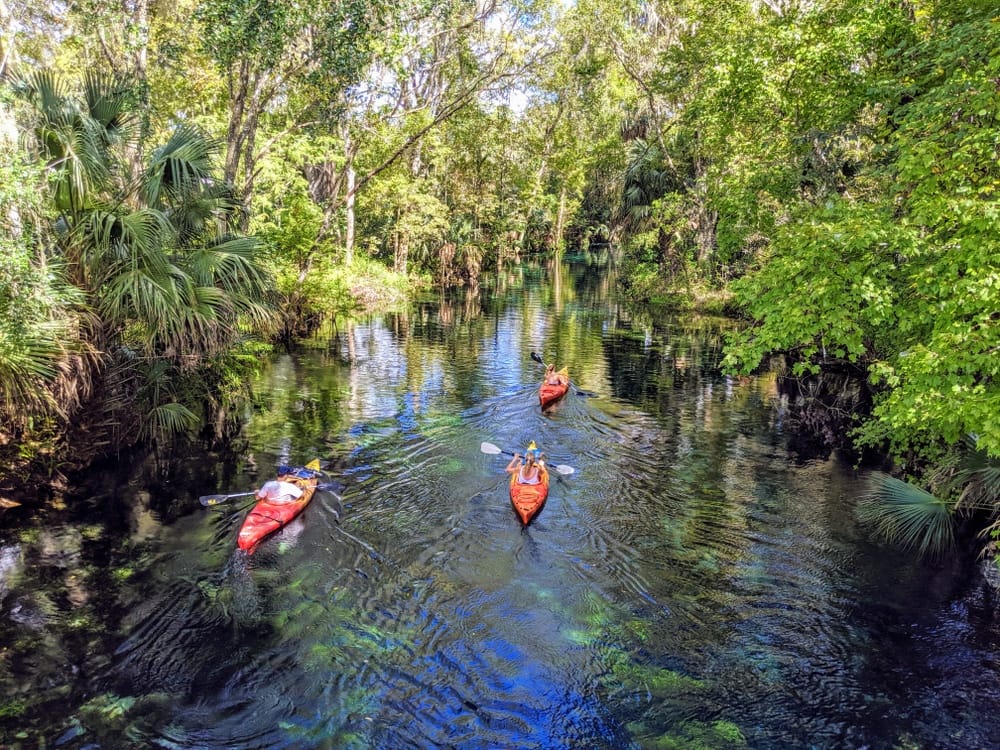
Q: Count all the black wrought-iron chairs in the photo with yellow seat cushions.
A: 0